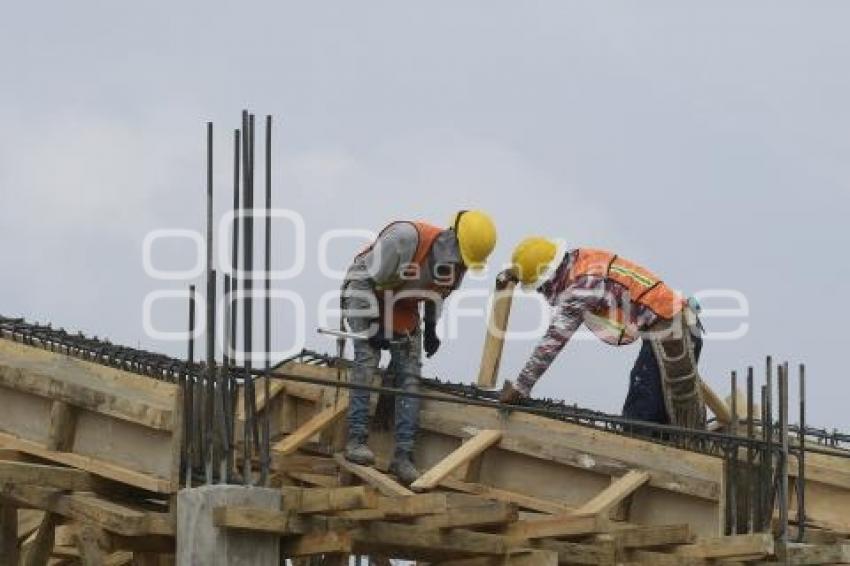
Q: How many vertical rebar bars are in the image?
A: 15